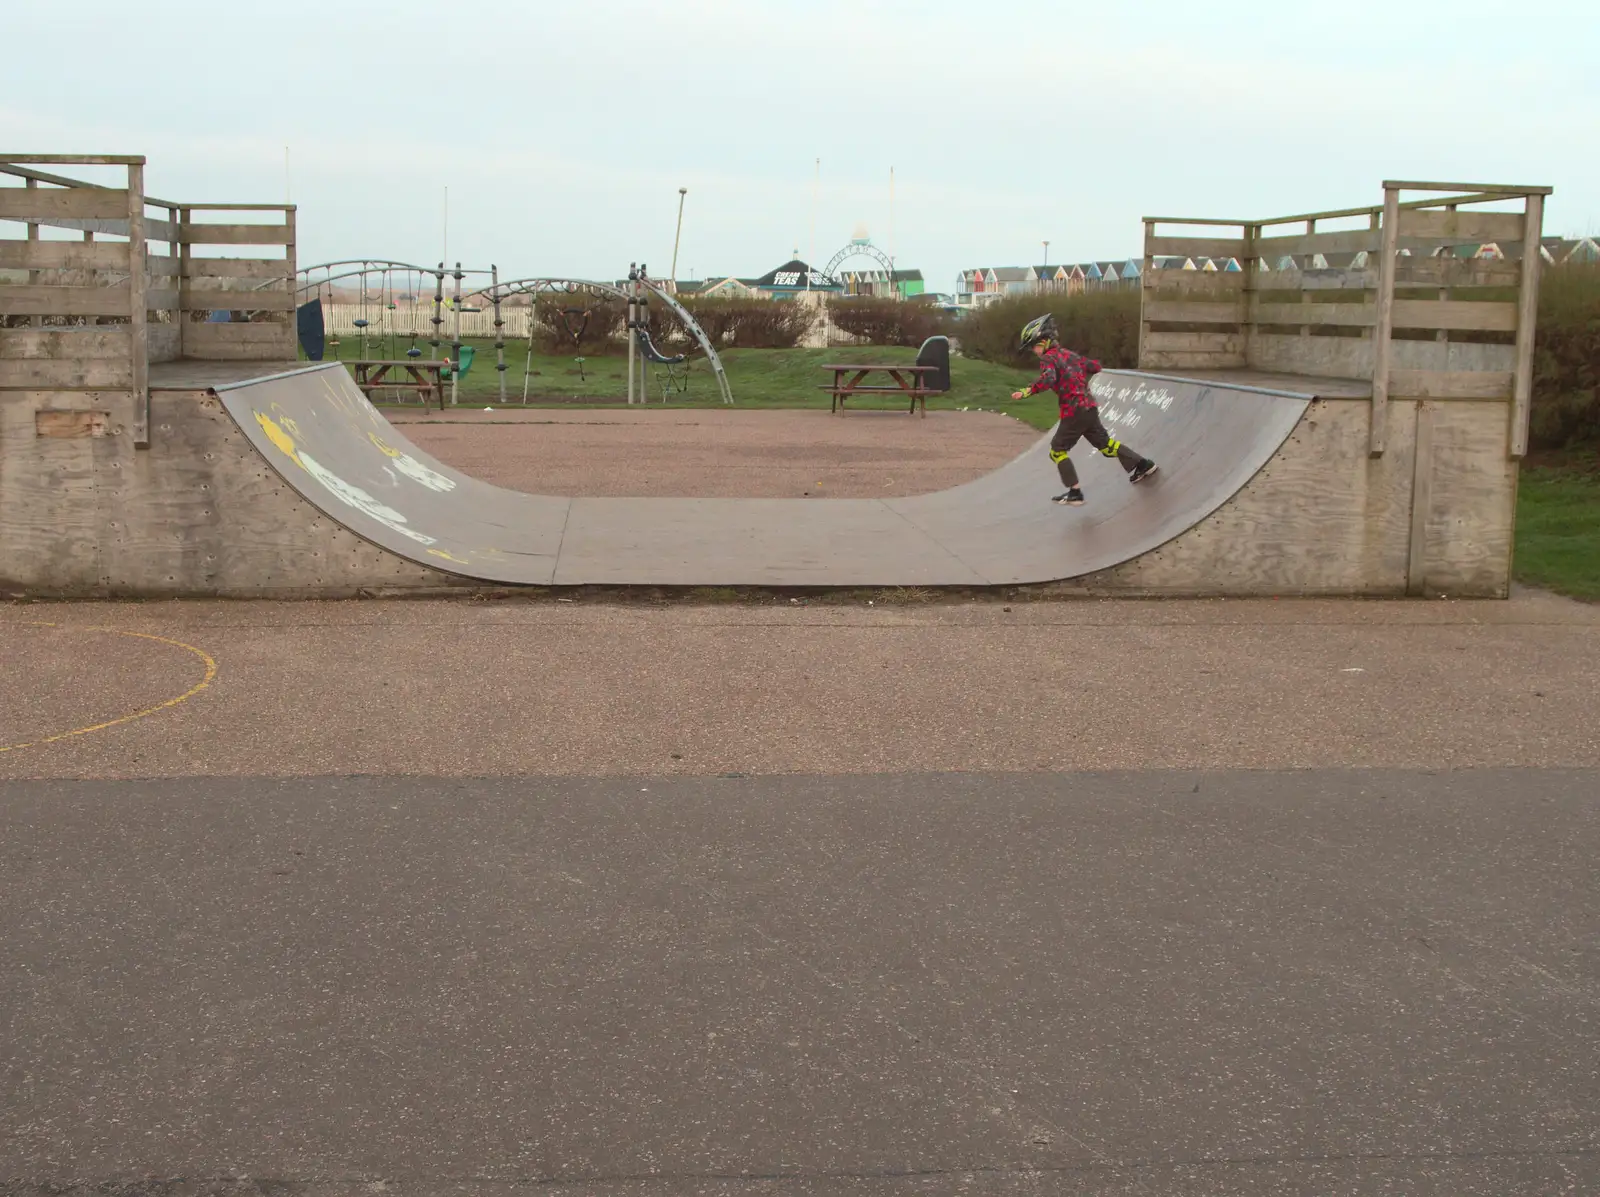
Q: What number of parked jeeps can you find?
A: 0